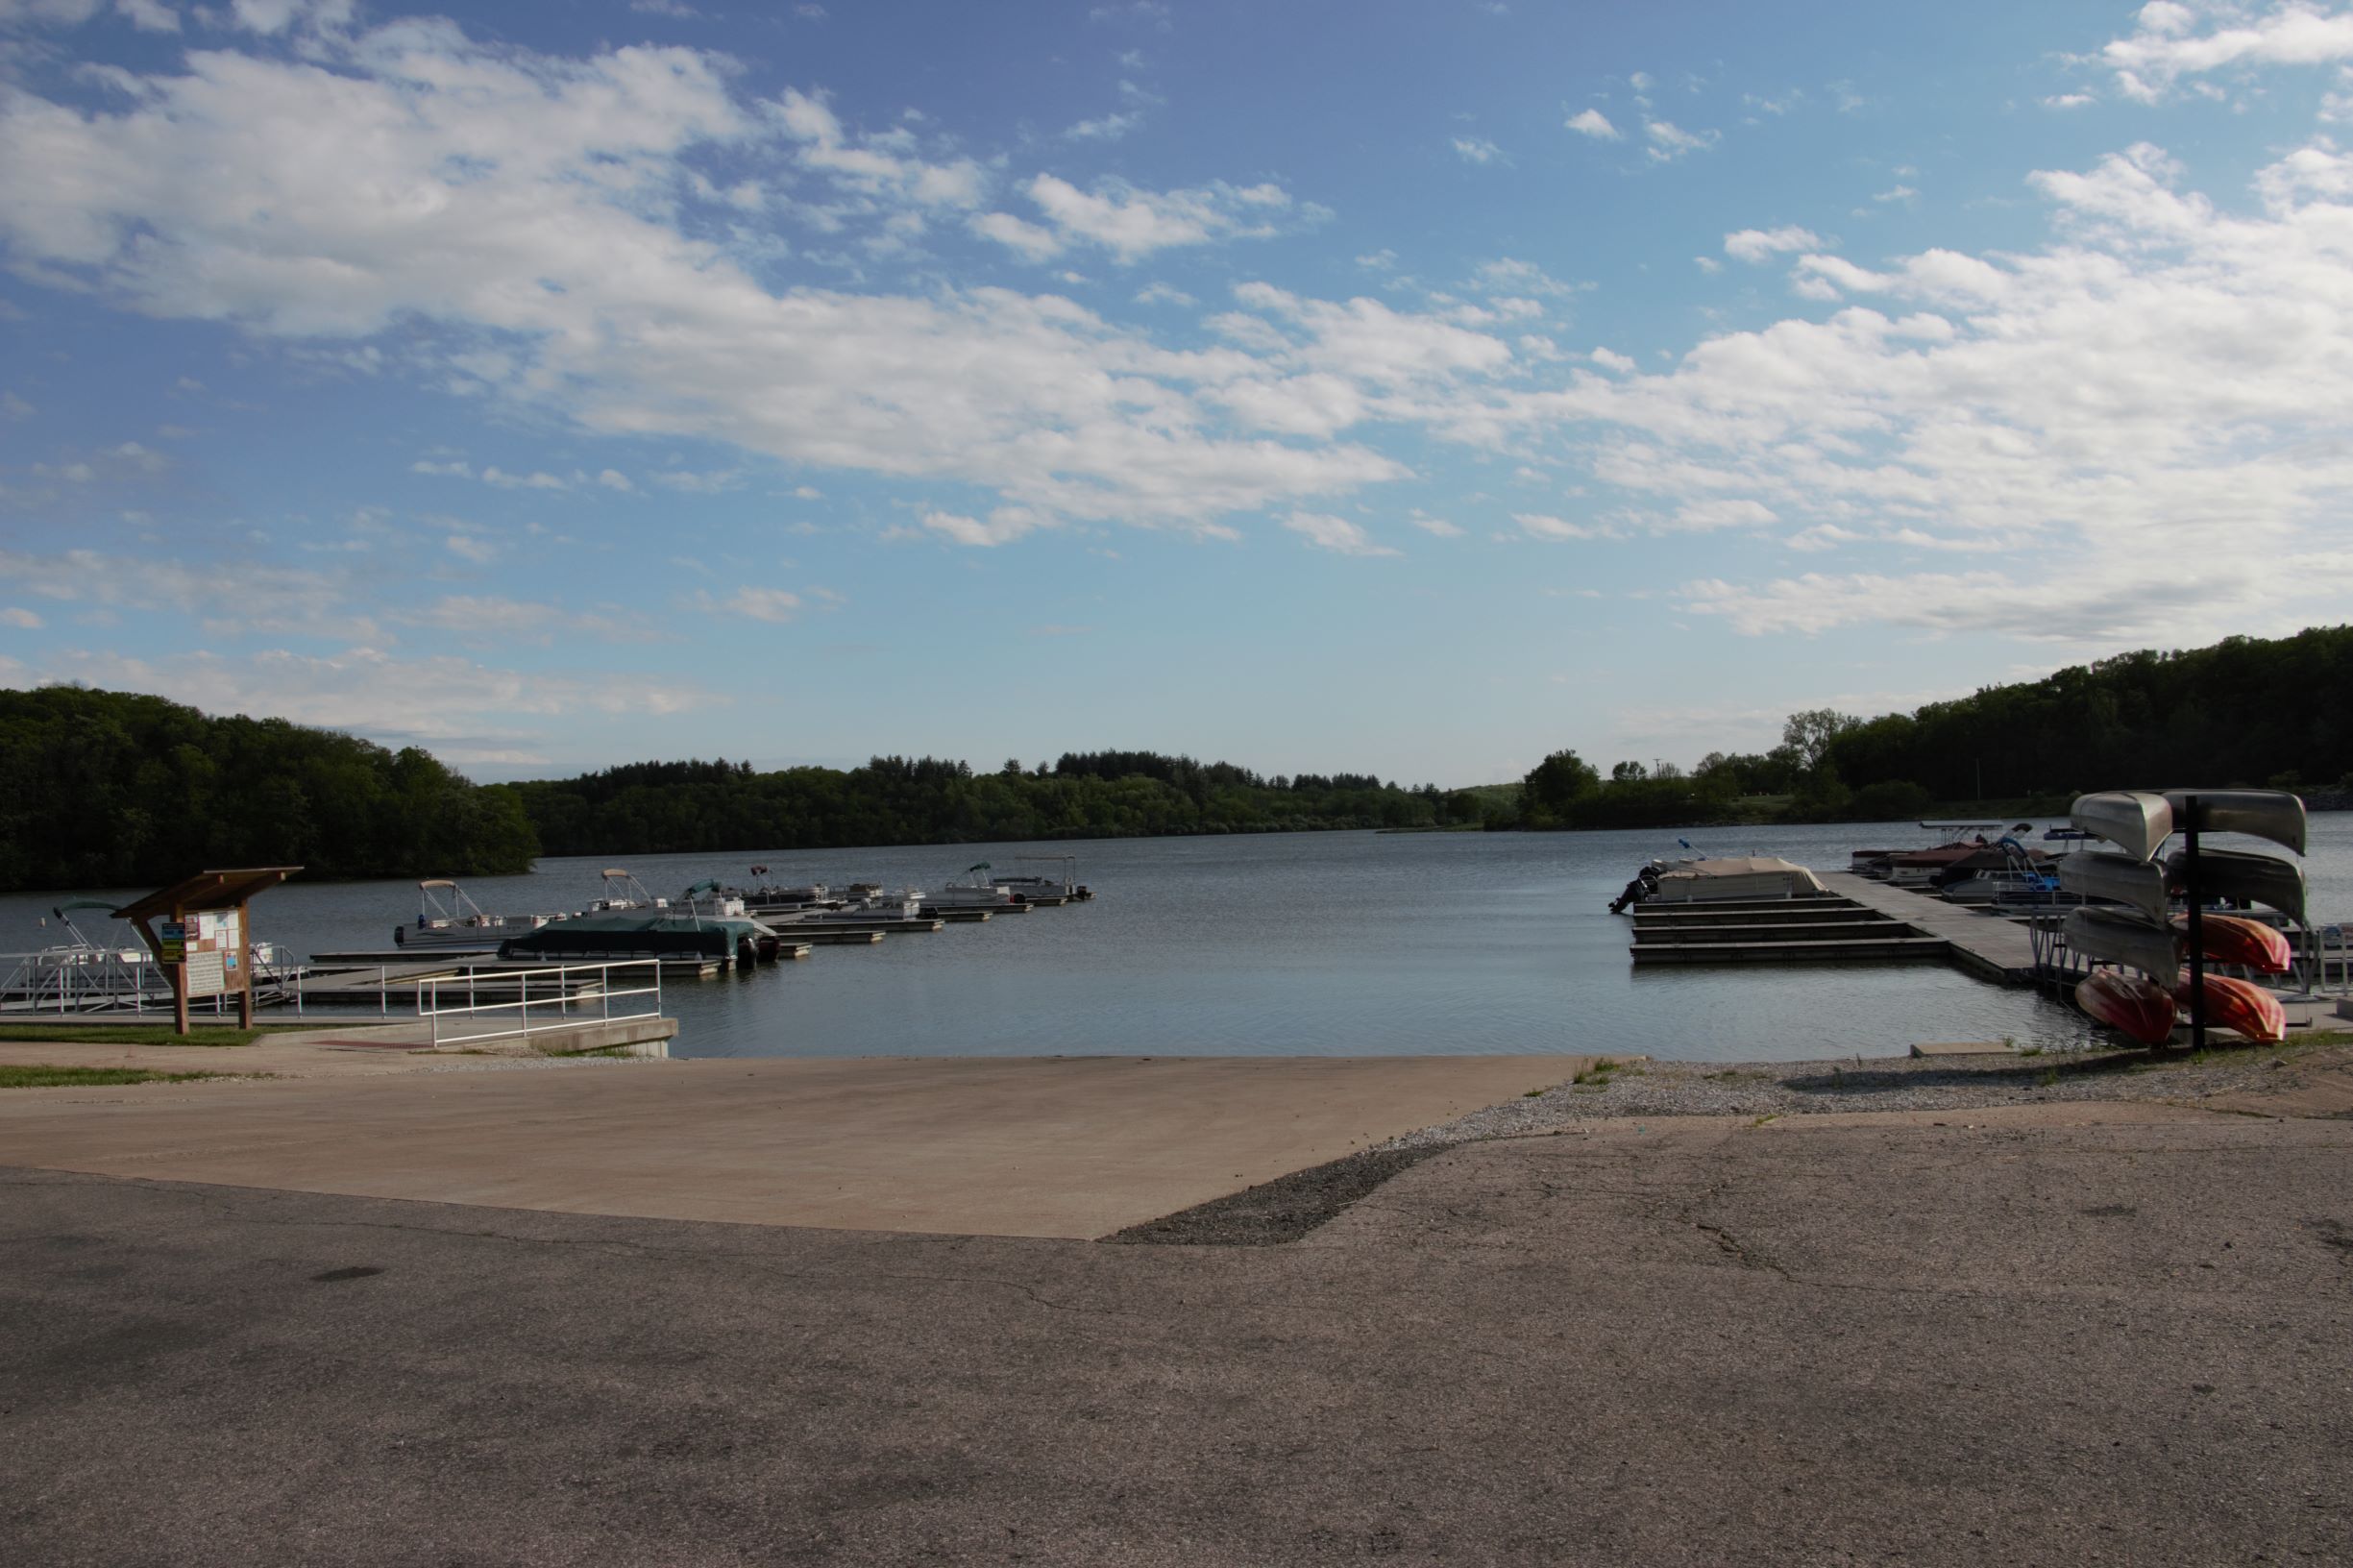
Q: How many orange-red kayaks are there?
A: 3